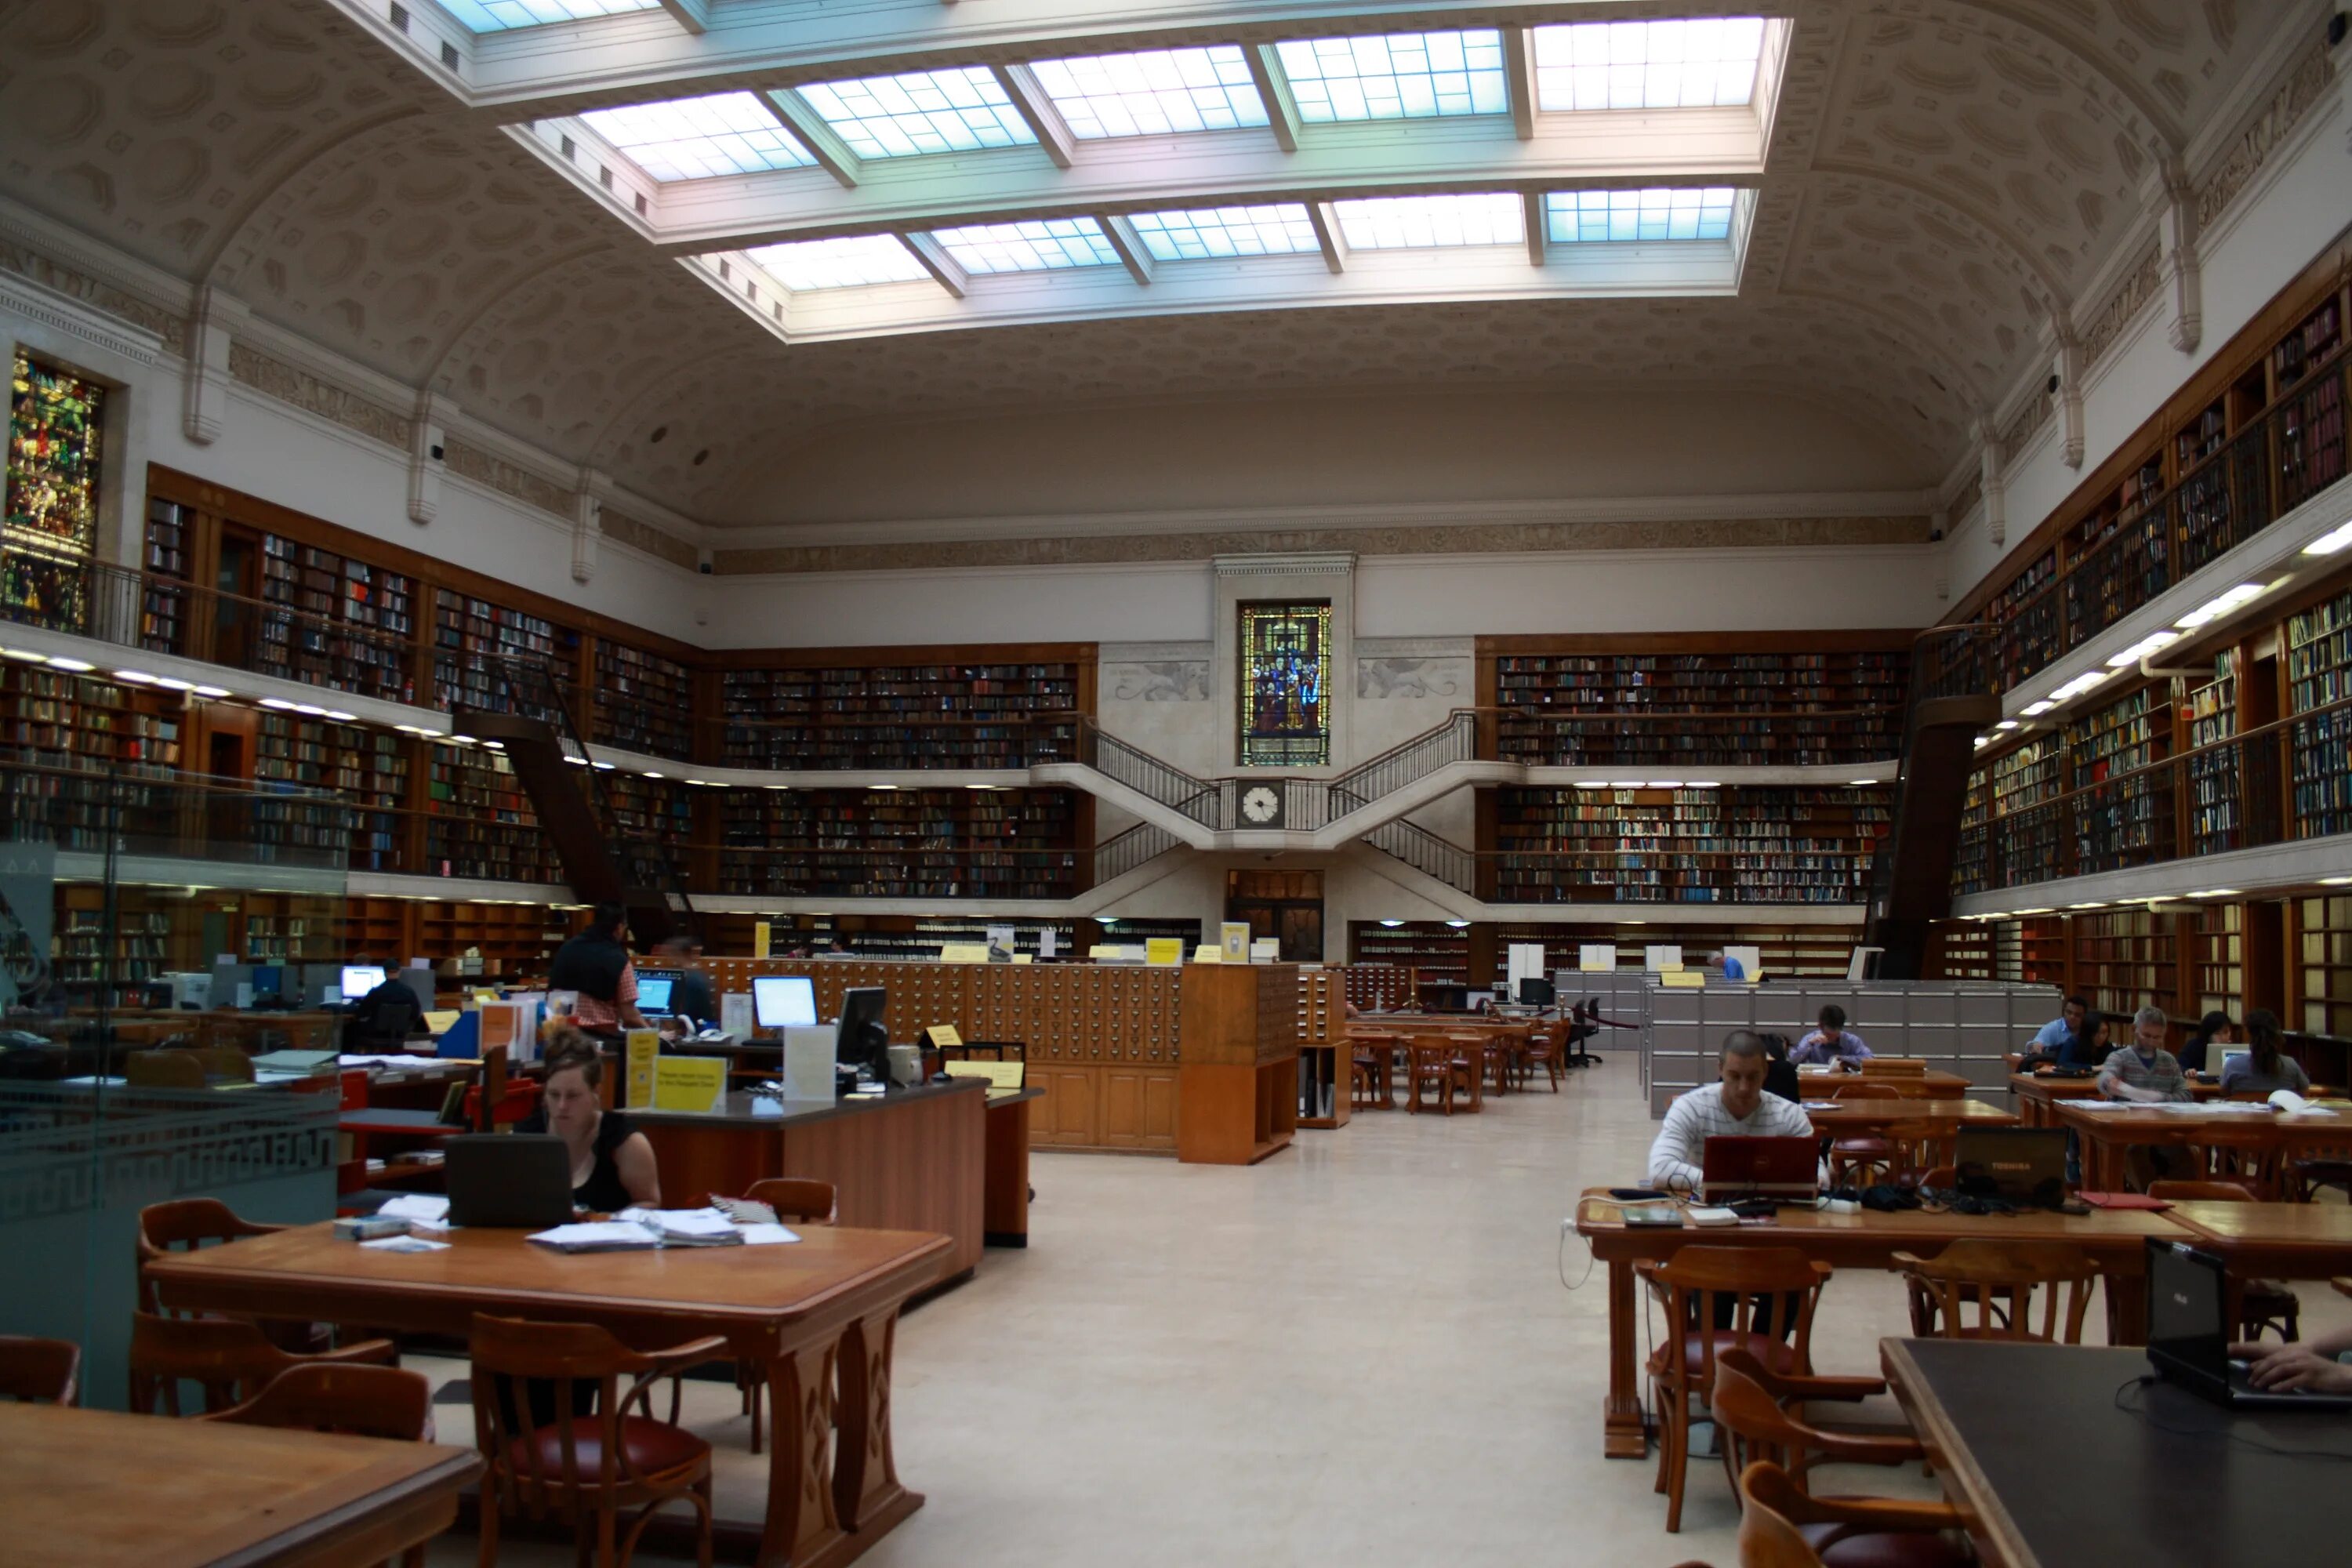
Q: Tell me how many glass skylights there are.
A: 11